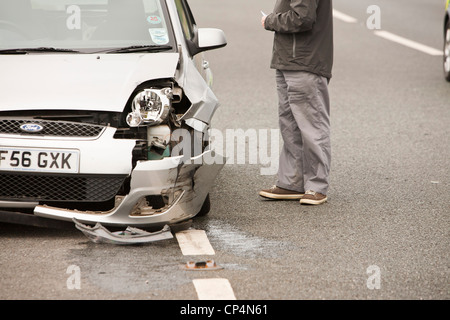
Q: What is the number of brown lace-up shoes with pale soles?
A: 2